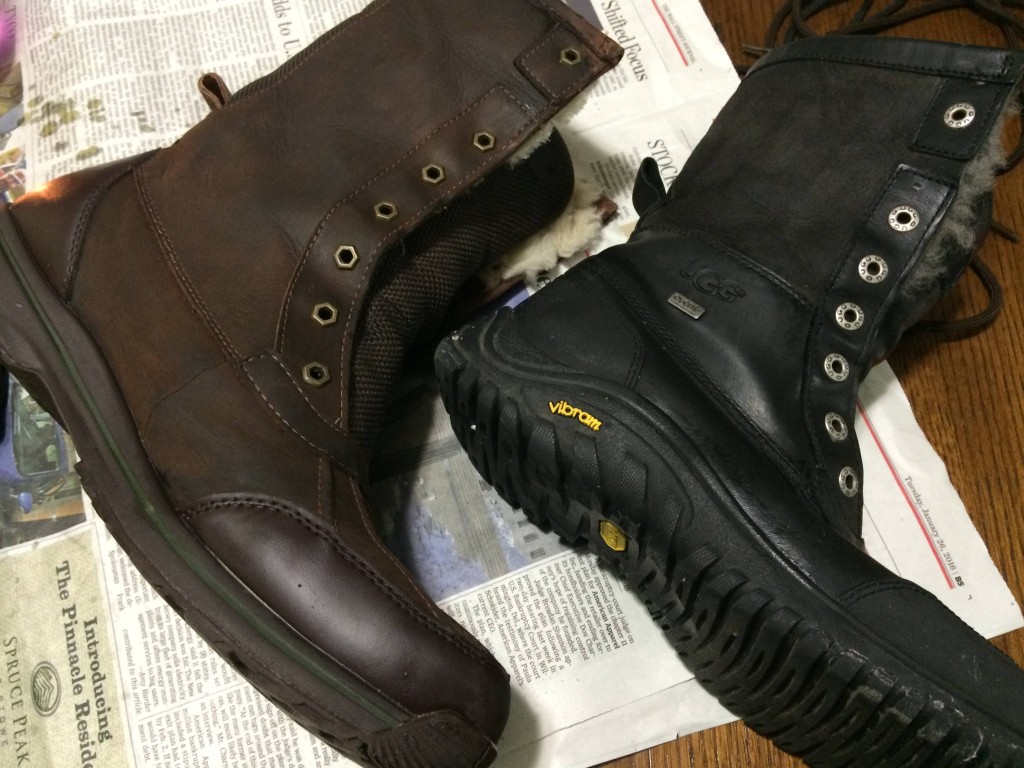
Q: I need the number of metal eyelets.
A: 14